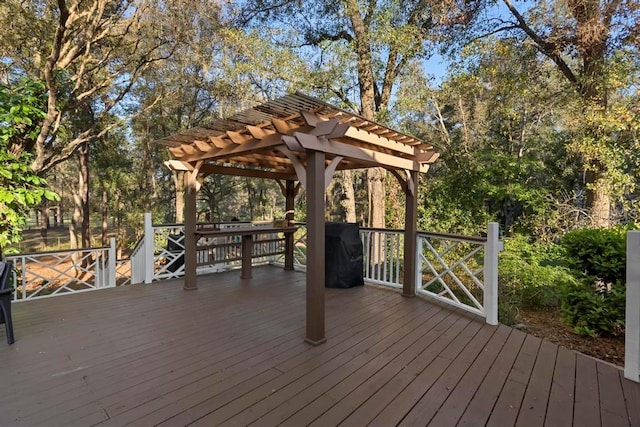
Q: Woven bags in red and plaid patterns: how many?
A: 0